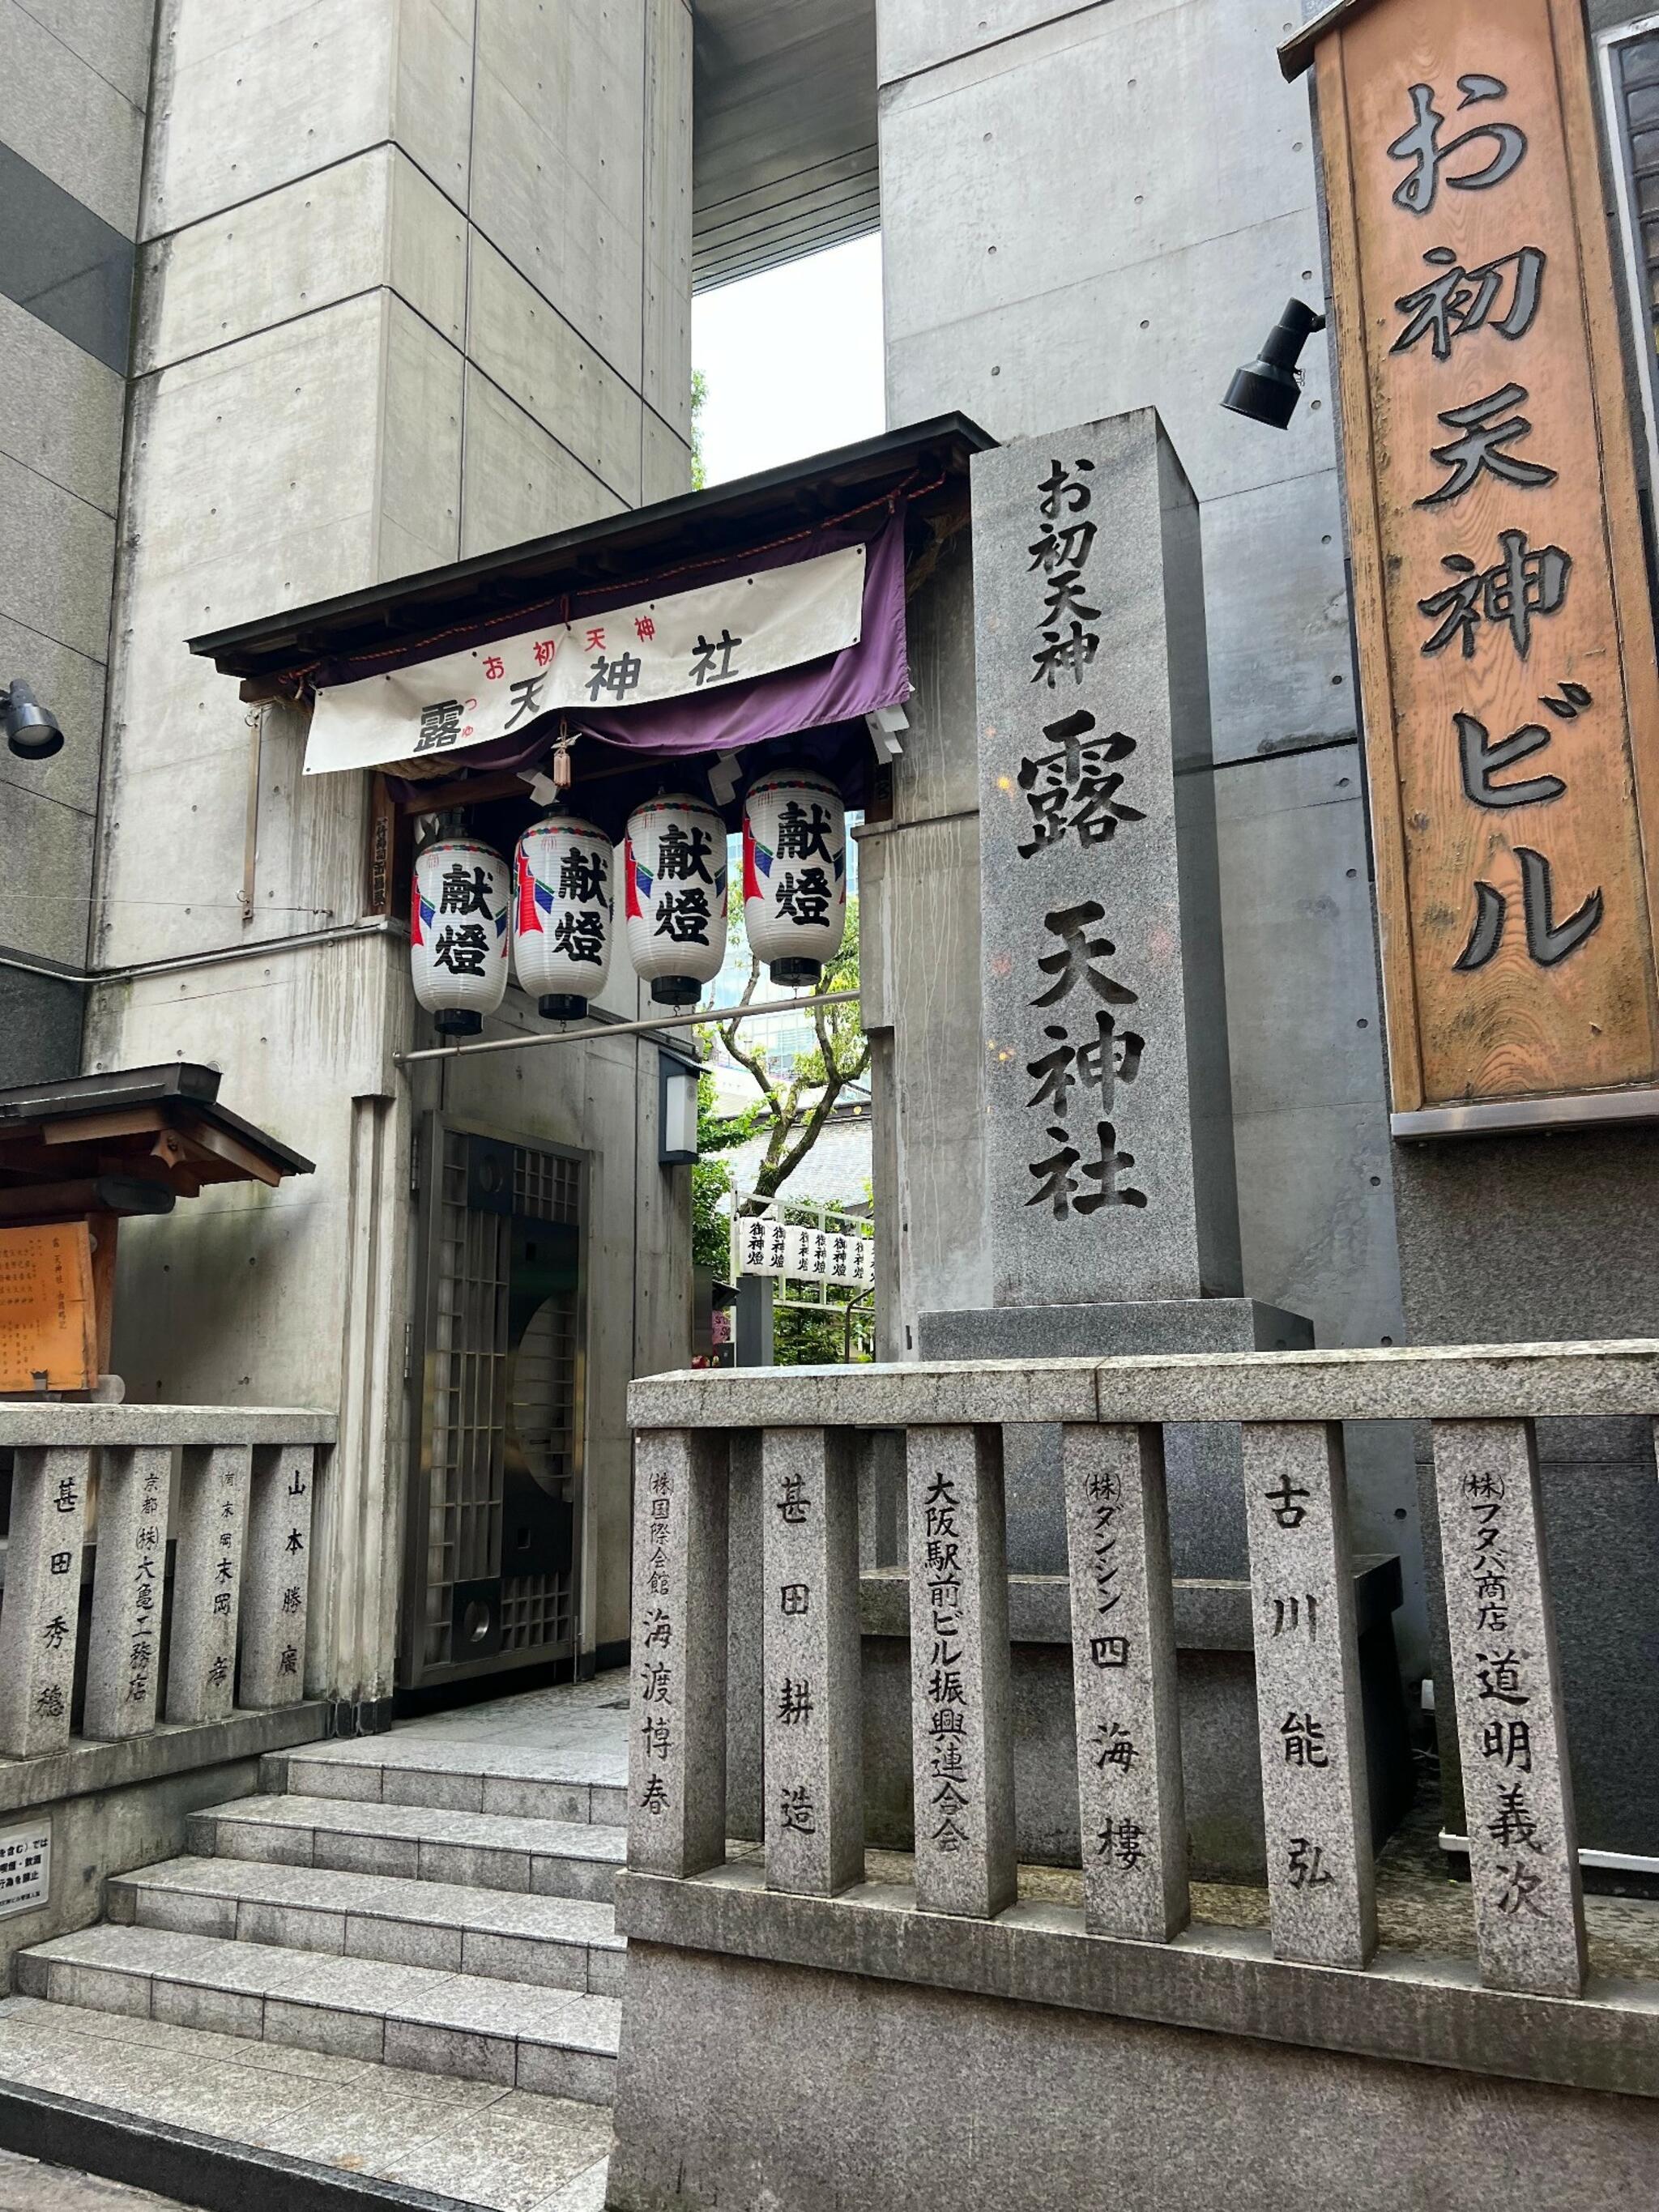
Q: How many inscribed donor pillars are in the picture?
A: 10